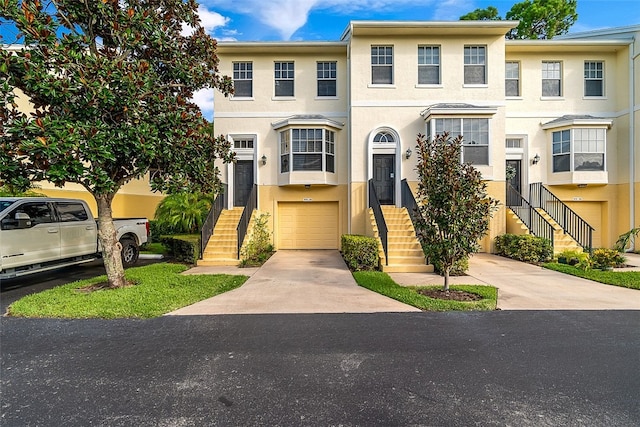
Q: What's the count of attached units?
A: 3